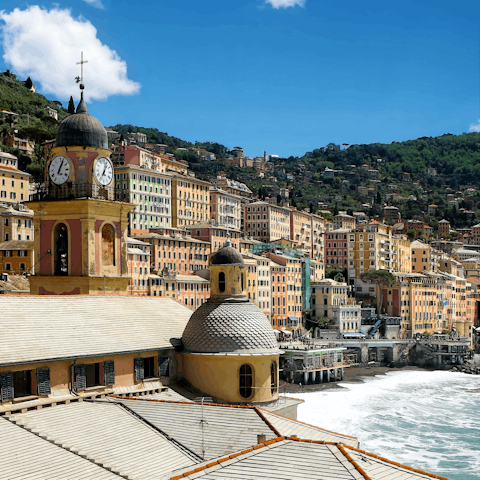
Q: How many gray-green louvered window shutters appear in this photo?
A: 6